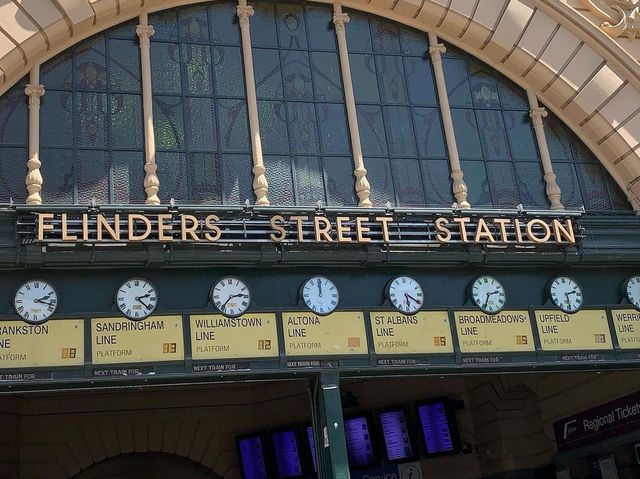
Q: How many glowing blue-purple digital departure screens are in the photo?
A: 6